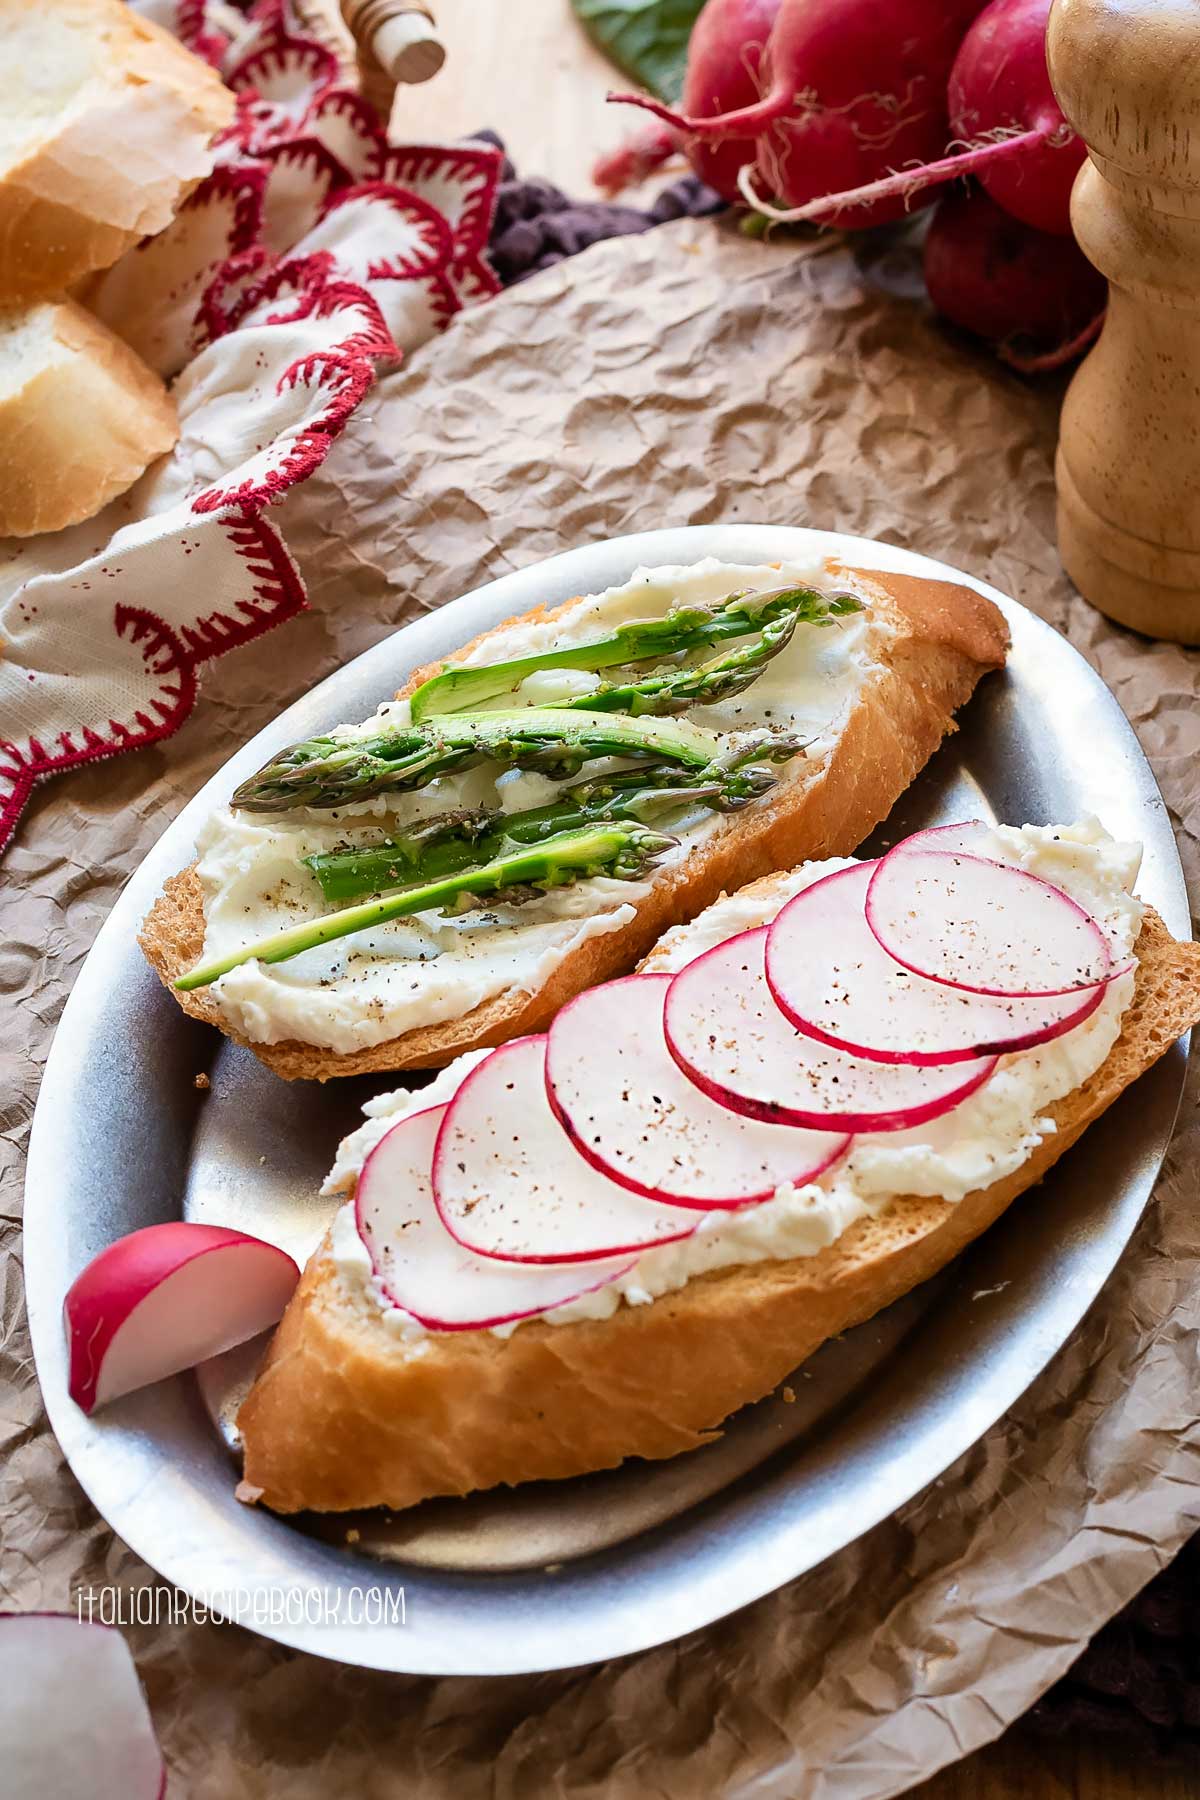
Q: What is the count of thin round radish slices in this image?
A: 6